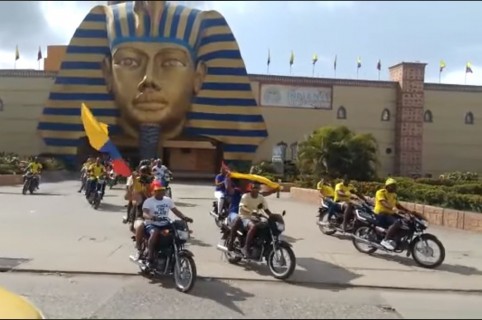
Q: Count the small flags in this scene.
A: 10